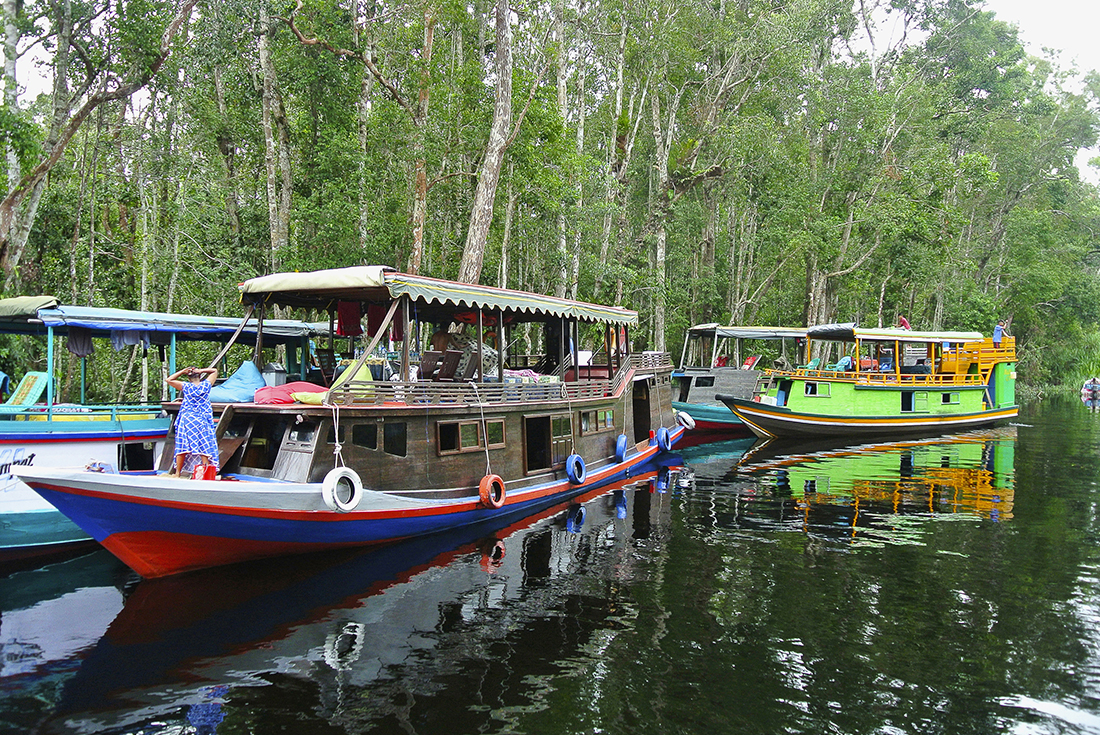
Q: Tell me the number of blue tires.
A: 3